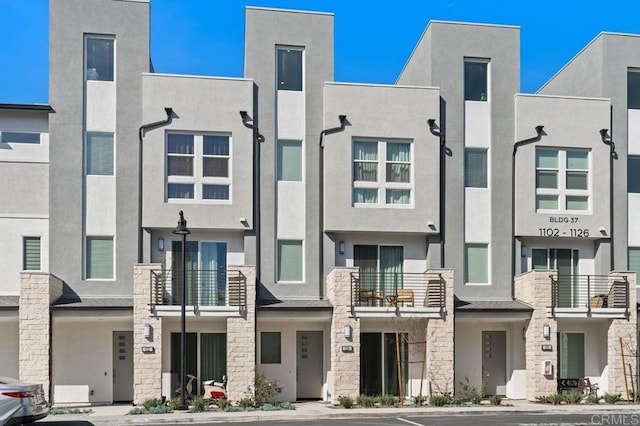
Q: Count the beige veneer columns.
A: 7